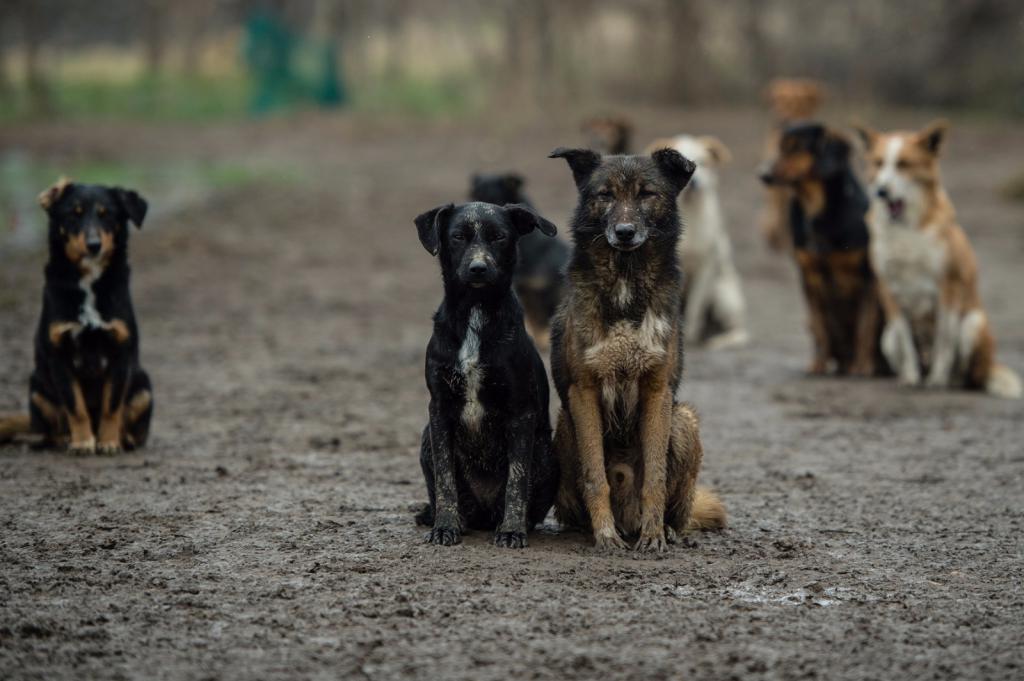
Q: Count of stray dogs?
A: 9